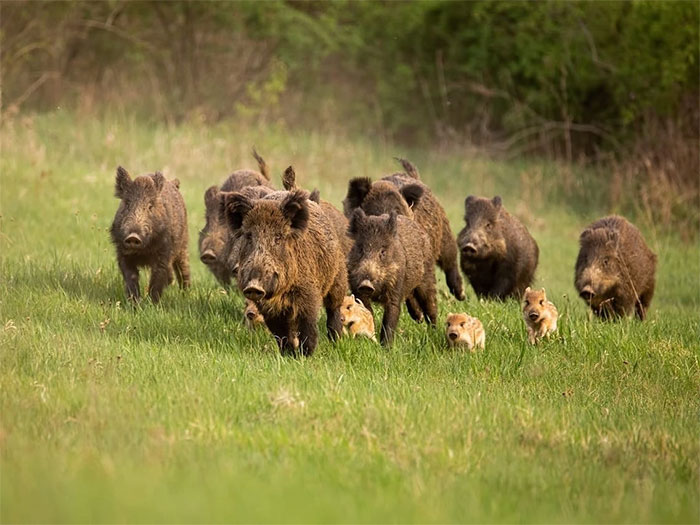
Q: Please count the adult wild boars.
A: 8